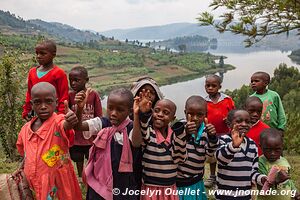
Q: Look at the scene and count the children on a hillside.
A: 12